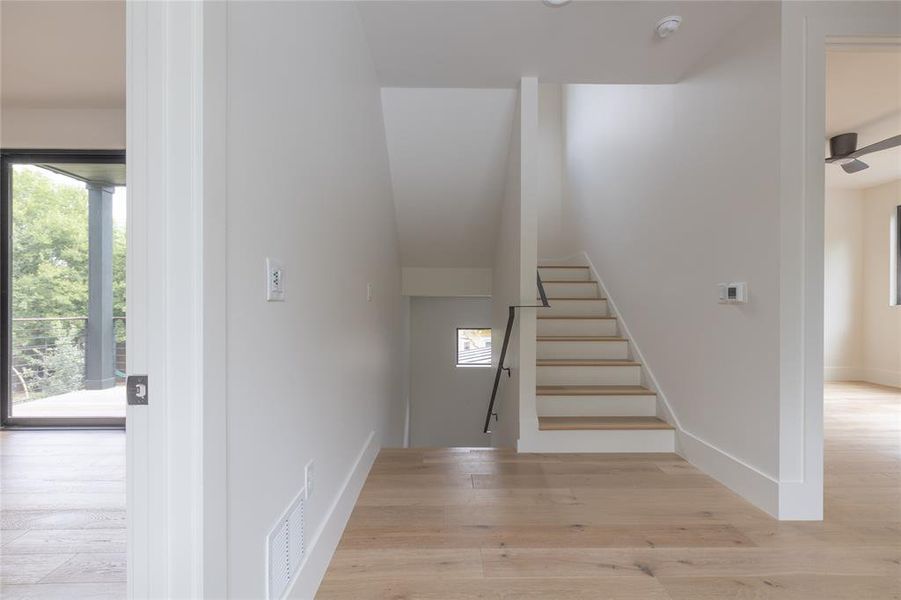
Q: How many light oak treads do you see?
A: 8